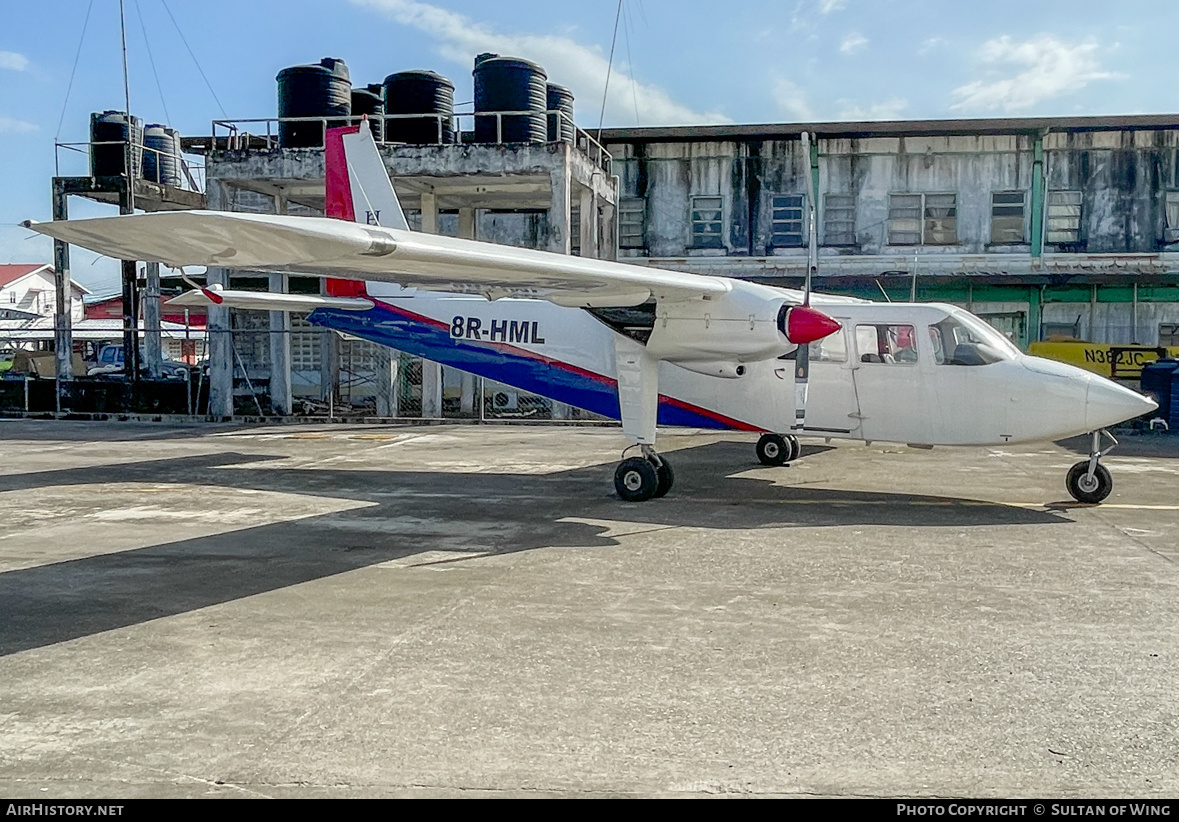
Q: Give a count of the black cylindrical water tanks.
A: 7